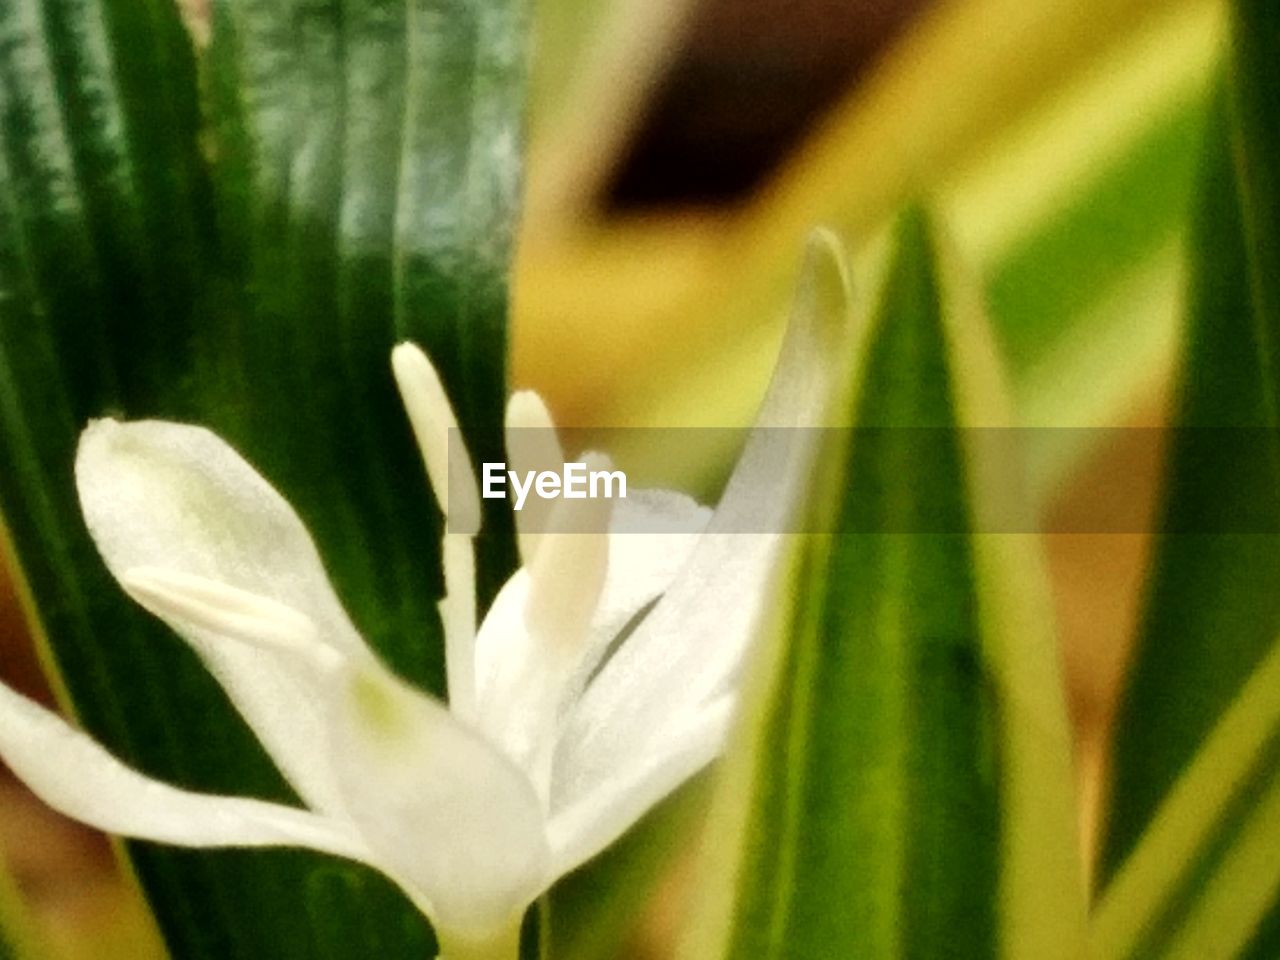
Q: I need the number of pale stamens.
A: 4